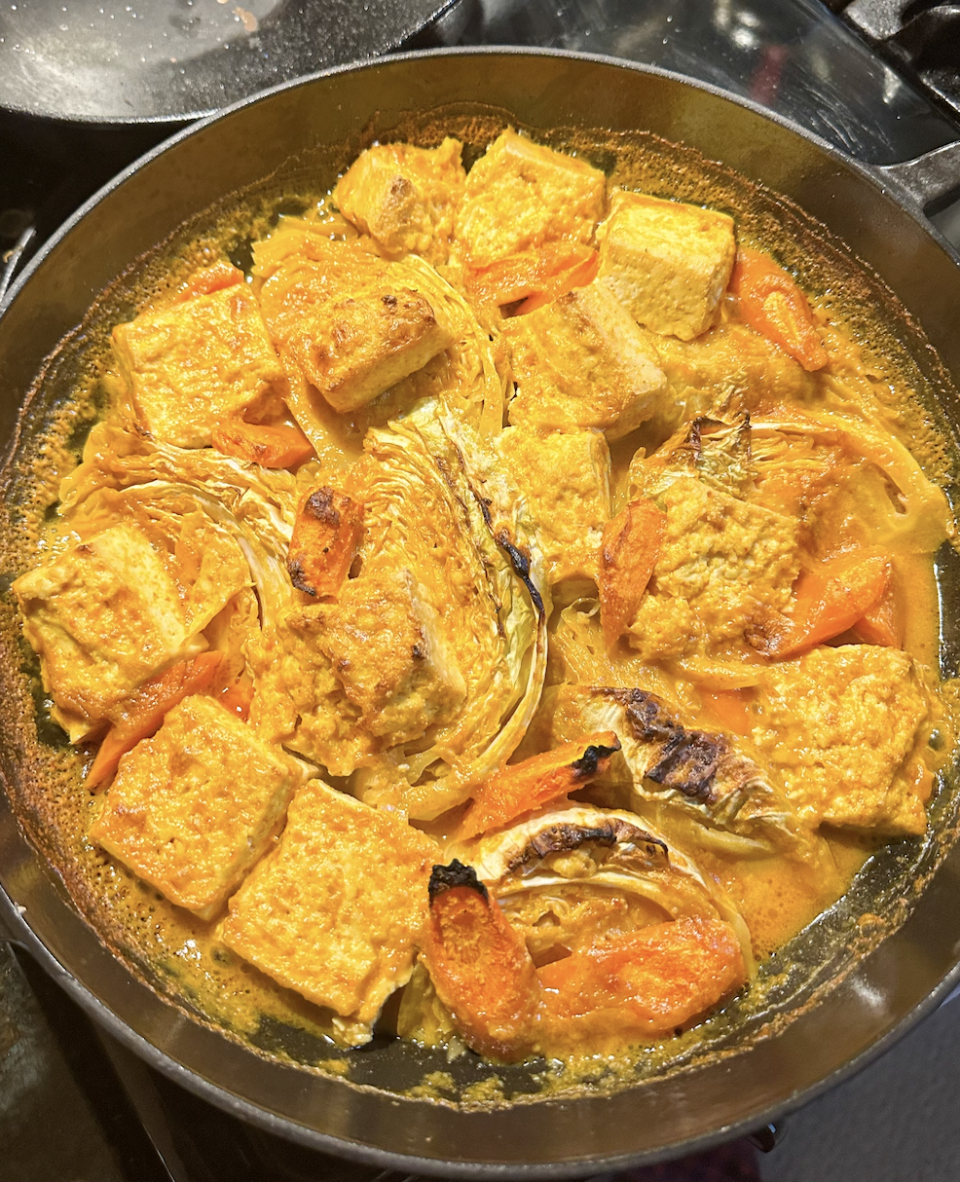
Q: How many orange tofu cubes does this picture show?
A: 13